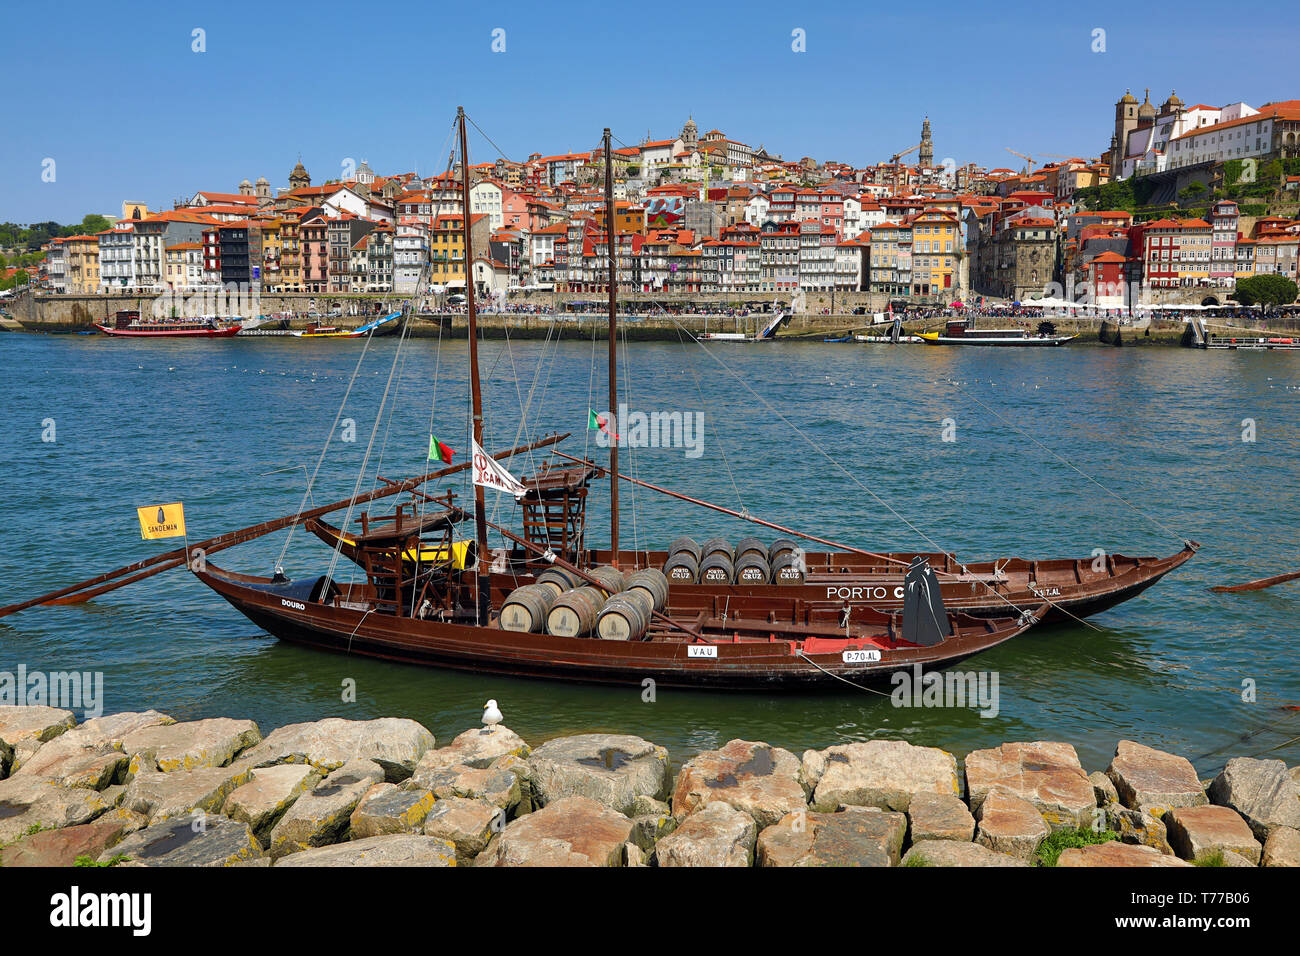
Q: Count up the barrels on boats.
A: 14